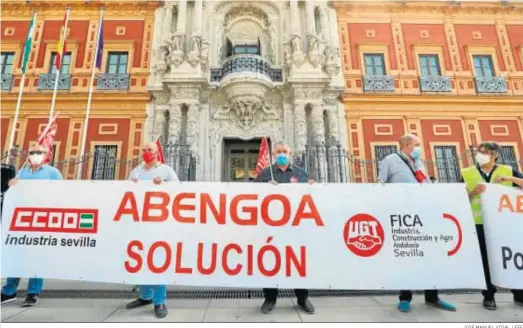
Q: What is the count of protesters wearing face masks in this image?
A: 5